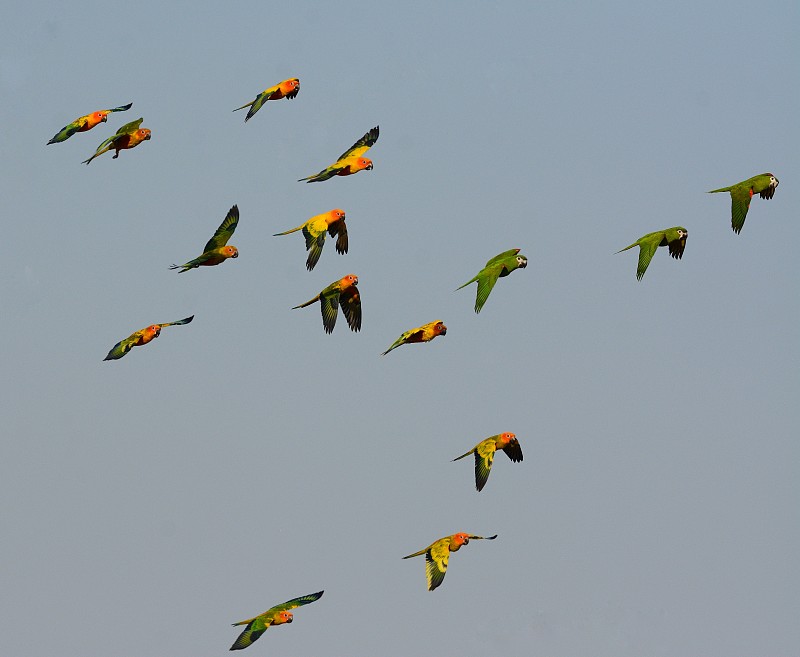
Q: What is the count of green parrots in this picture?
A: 3